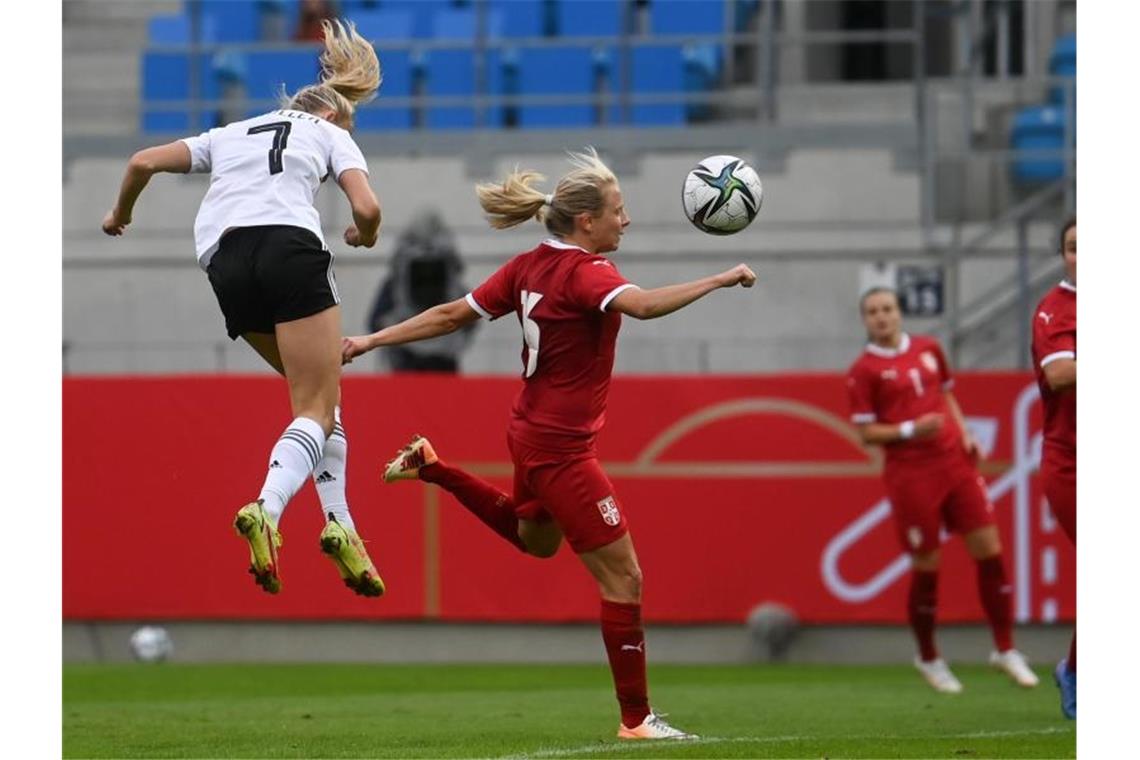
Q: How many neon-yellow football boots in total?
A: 2